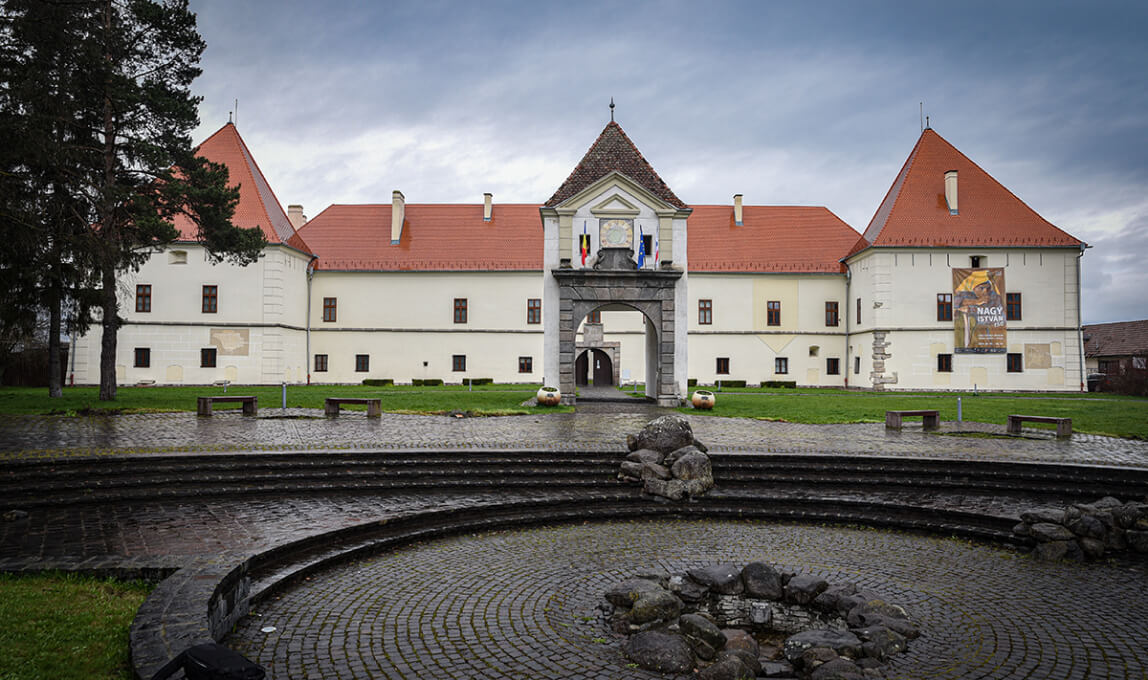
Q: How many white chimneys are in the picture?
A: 5